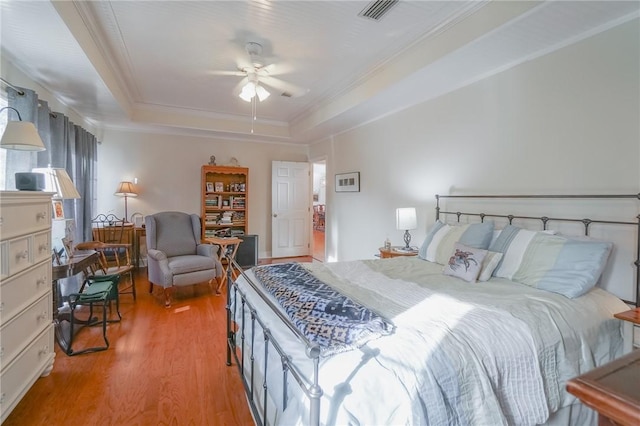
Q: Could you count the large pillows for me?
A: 2